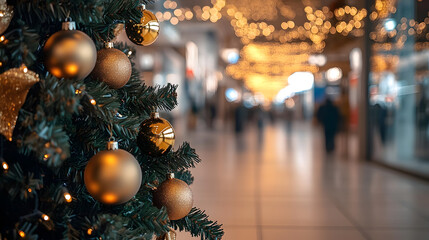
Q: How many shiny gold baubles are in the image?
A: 2